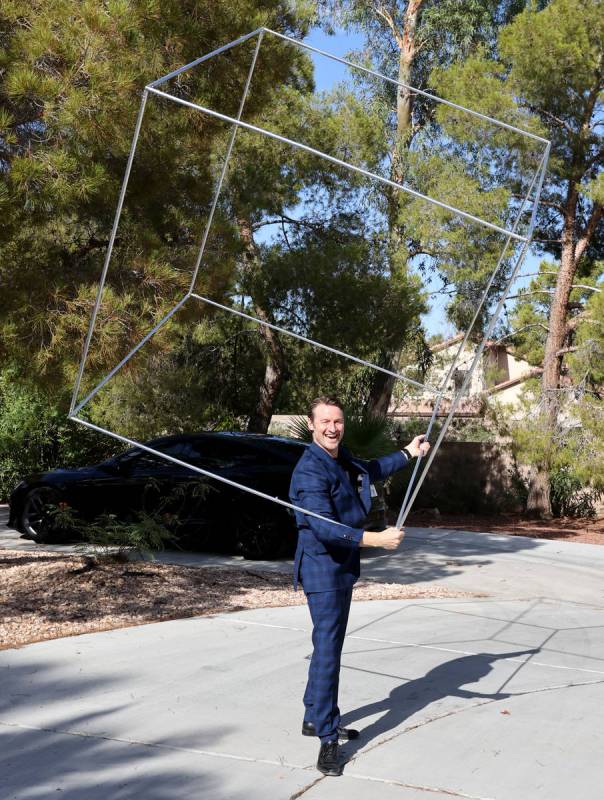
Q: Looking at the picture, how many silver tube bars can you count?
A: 12